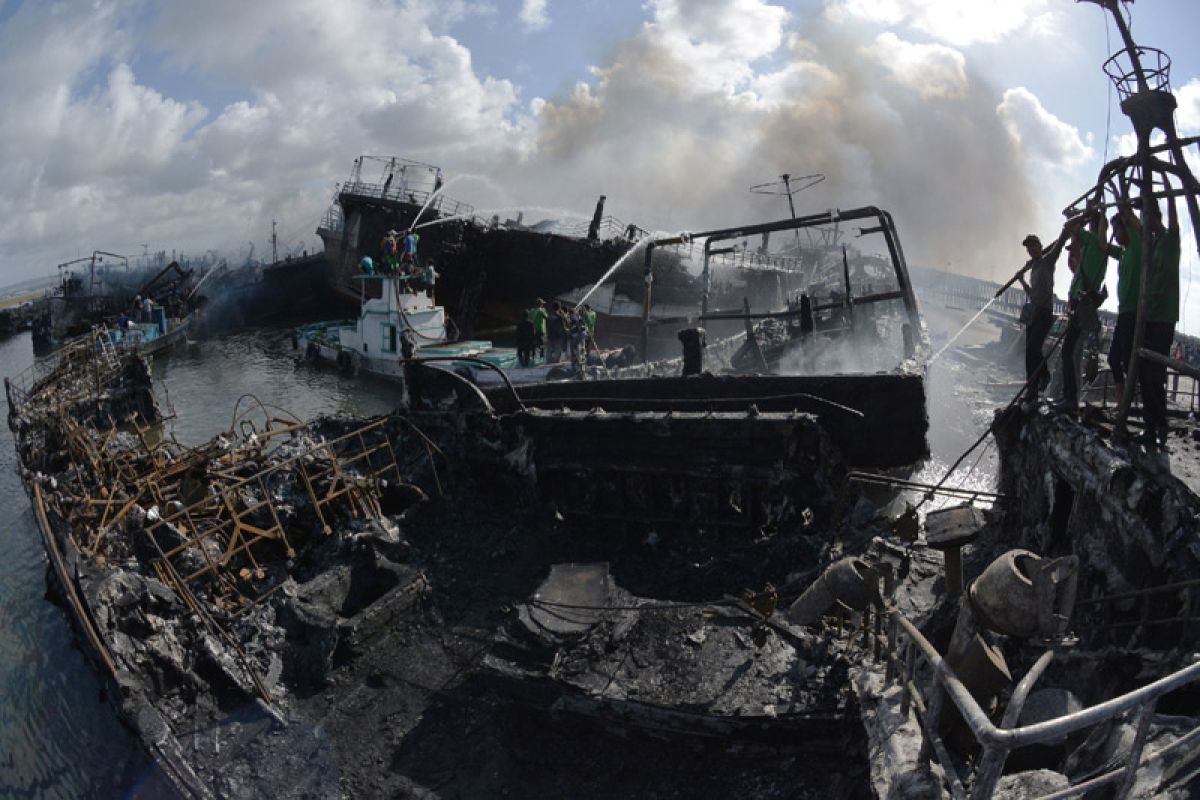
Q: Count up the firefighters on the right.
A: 4